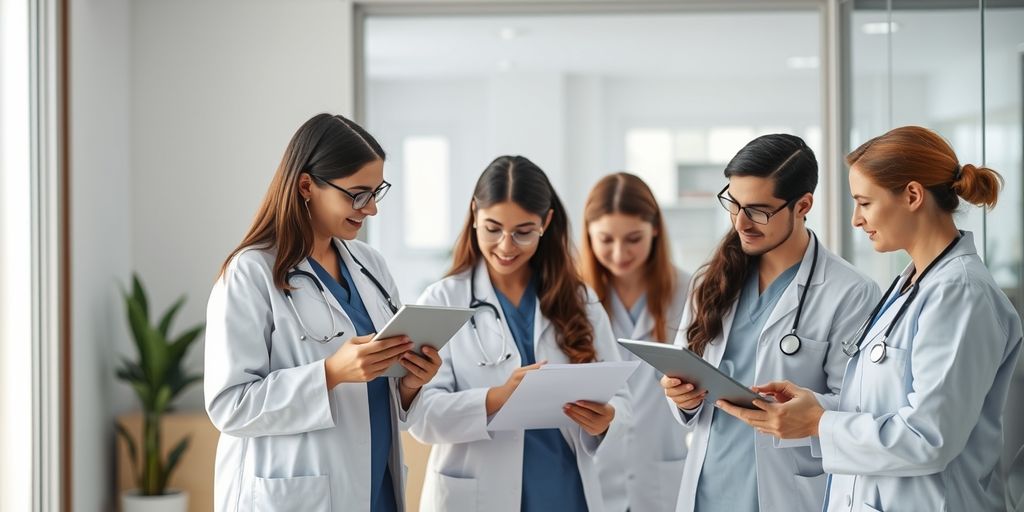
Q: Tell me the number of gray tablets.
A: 2